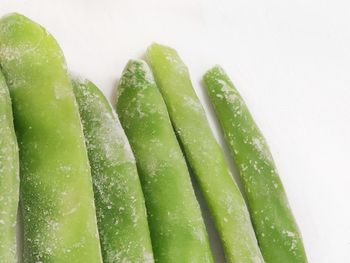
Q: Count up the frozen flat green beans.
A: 6